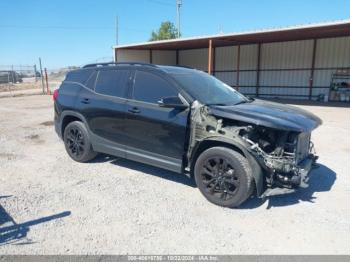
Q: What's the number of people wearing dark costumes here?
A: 0